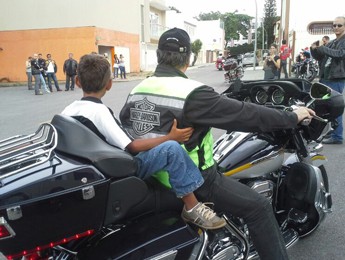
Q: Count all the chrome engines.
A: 1